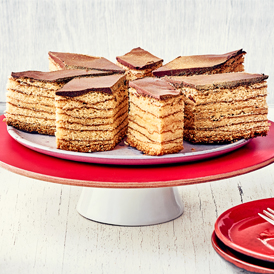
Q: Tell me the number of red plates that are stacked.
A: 2